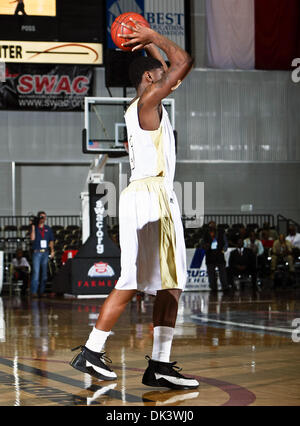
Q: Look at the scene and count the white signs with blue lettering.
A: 2